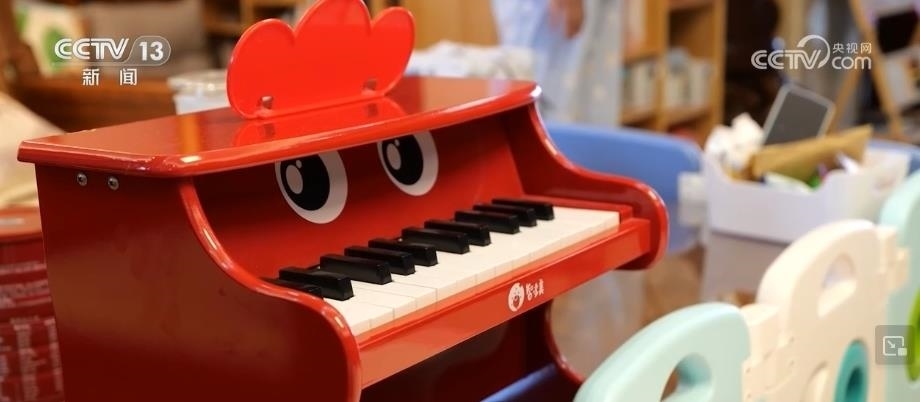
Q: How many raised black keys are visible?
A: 10